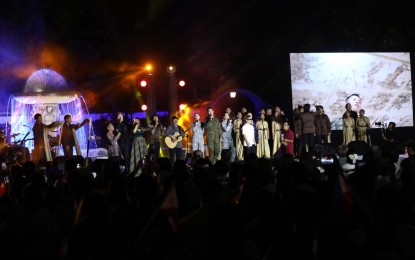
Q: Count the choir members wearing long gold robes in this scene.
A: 5